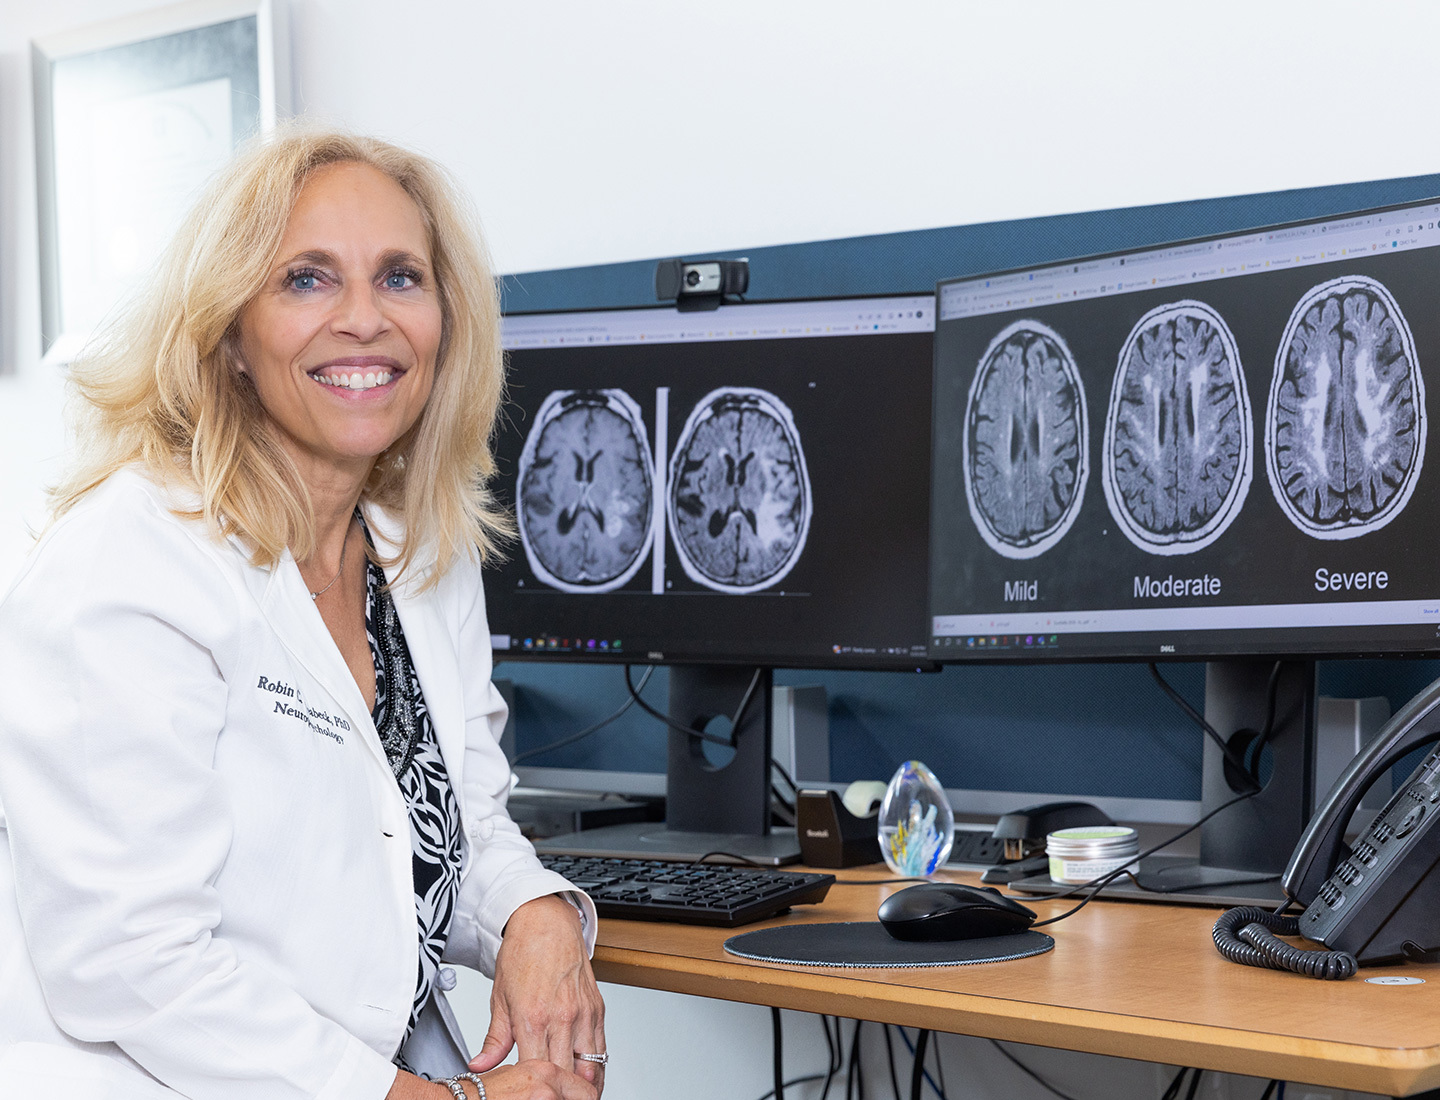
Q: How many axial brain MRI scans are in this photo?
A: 5